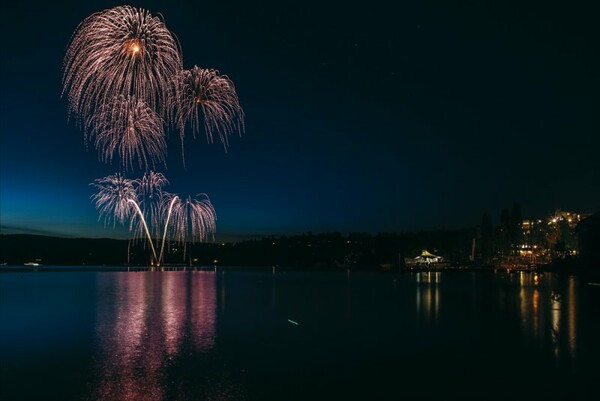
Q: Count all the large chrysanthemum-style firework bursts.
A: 3